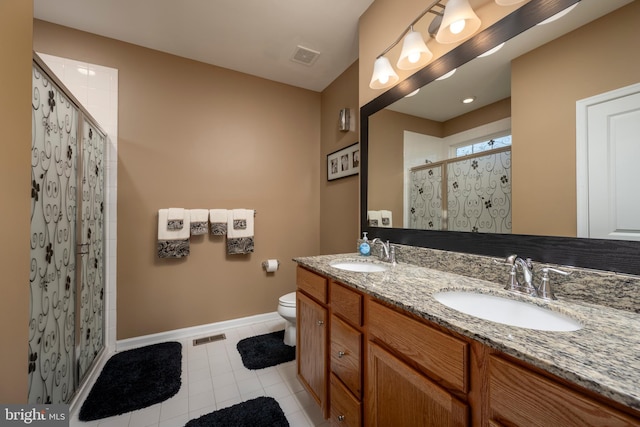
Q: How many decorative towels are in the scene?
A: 6